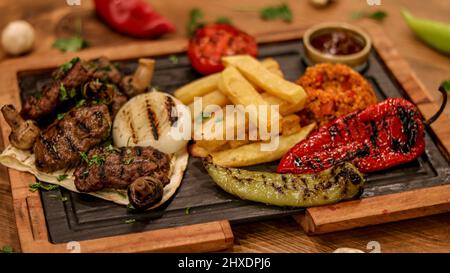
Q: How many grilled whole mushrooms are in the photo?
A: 3